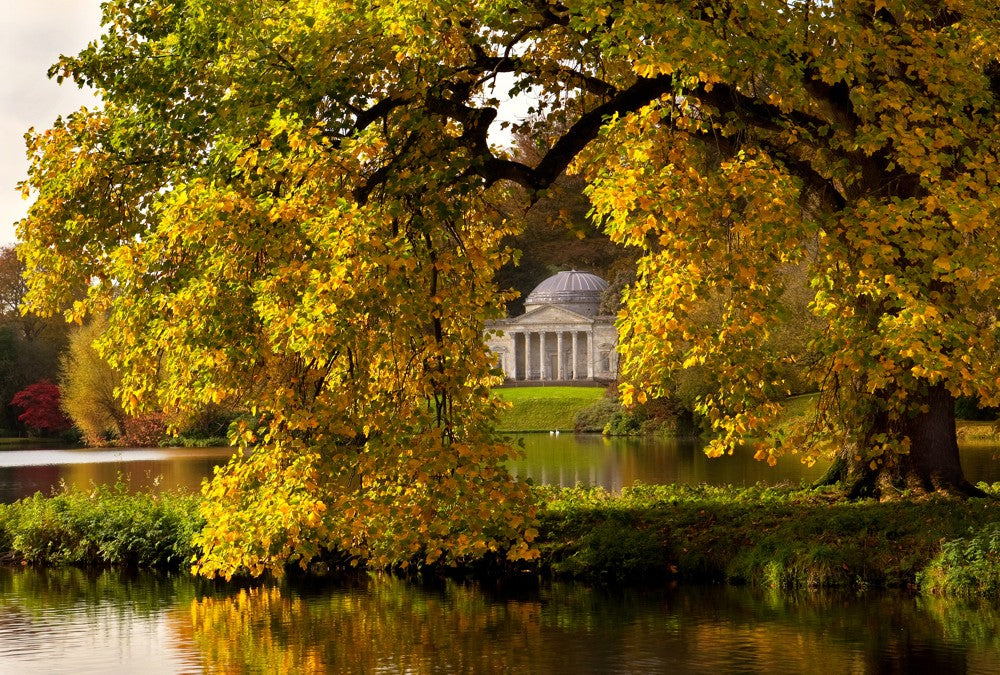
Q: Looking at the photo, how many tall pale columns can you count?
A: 6